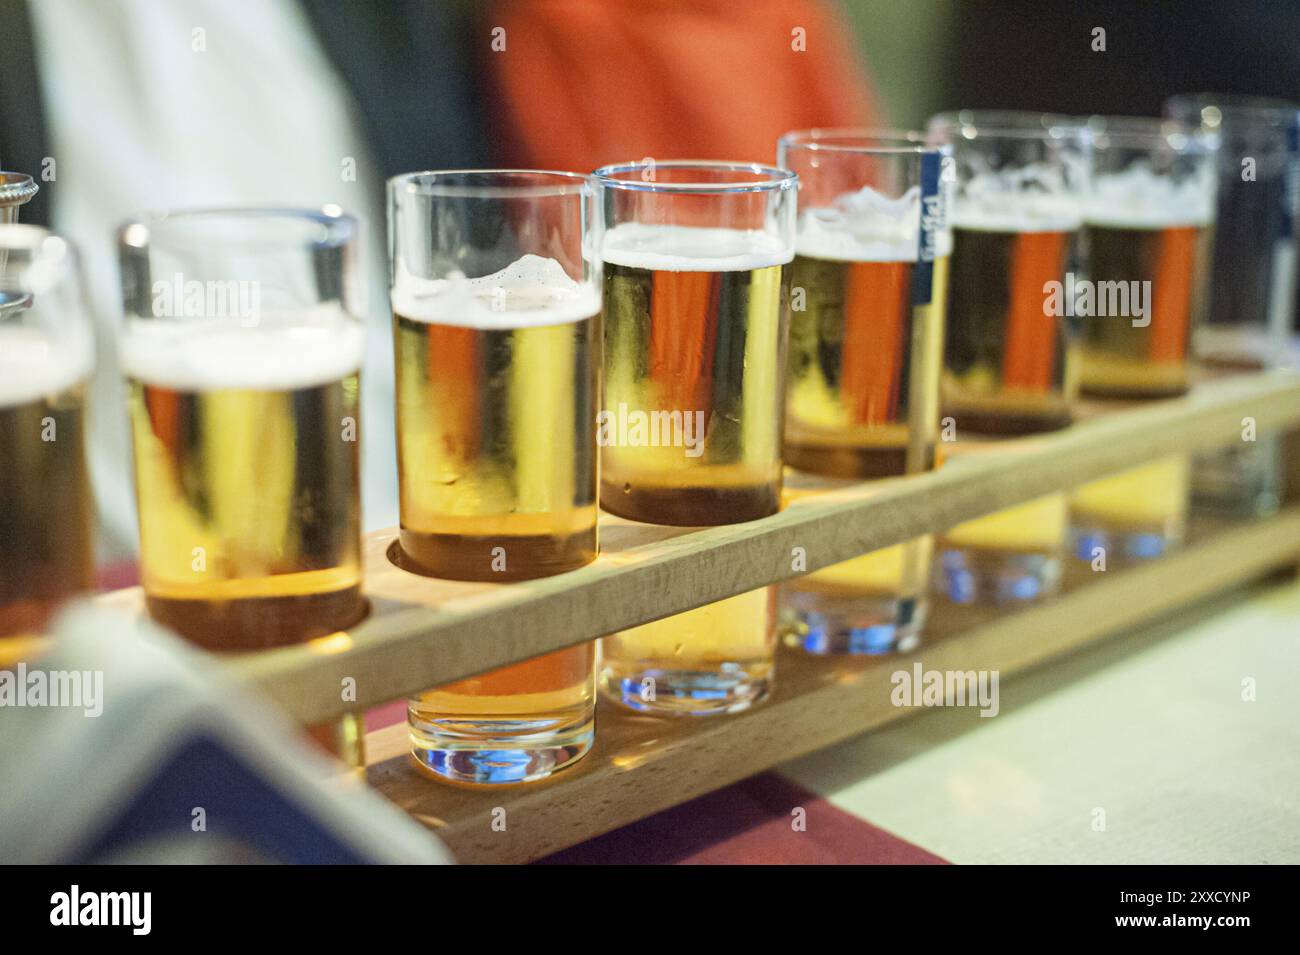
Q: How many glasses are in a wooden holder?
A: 8